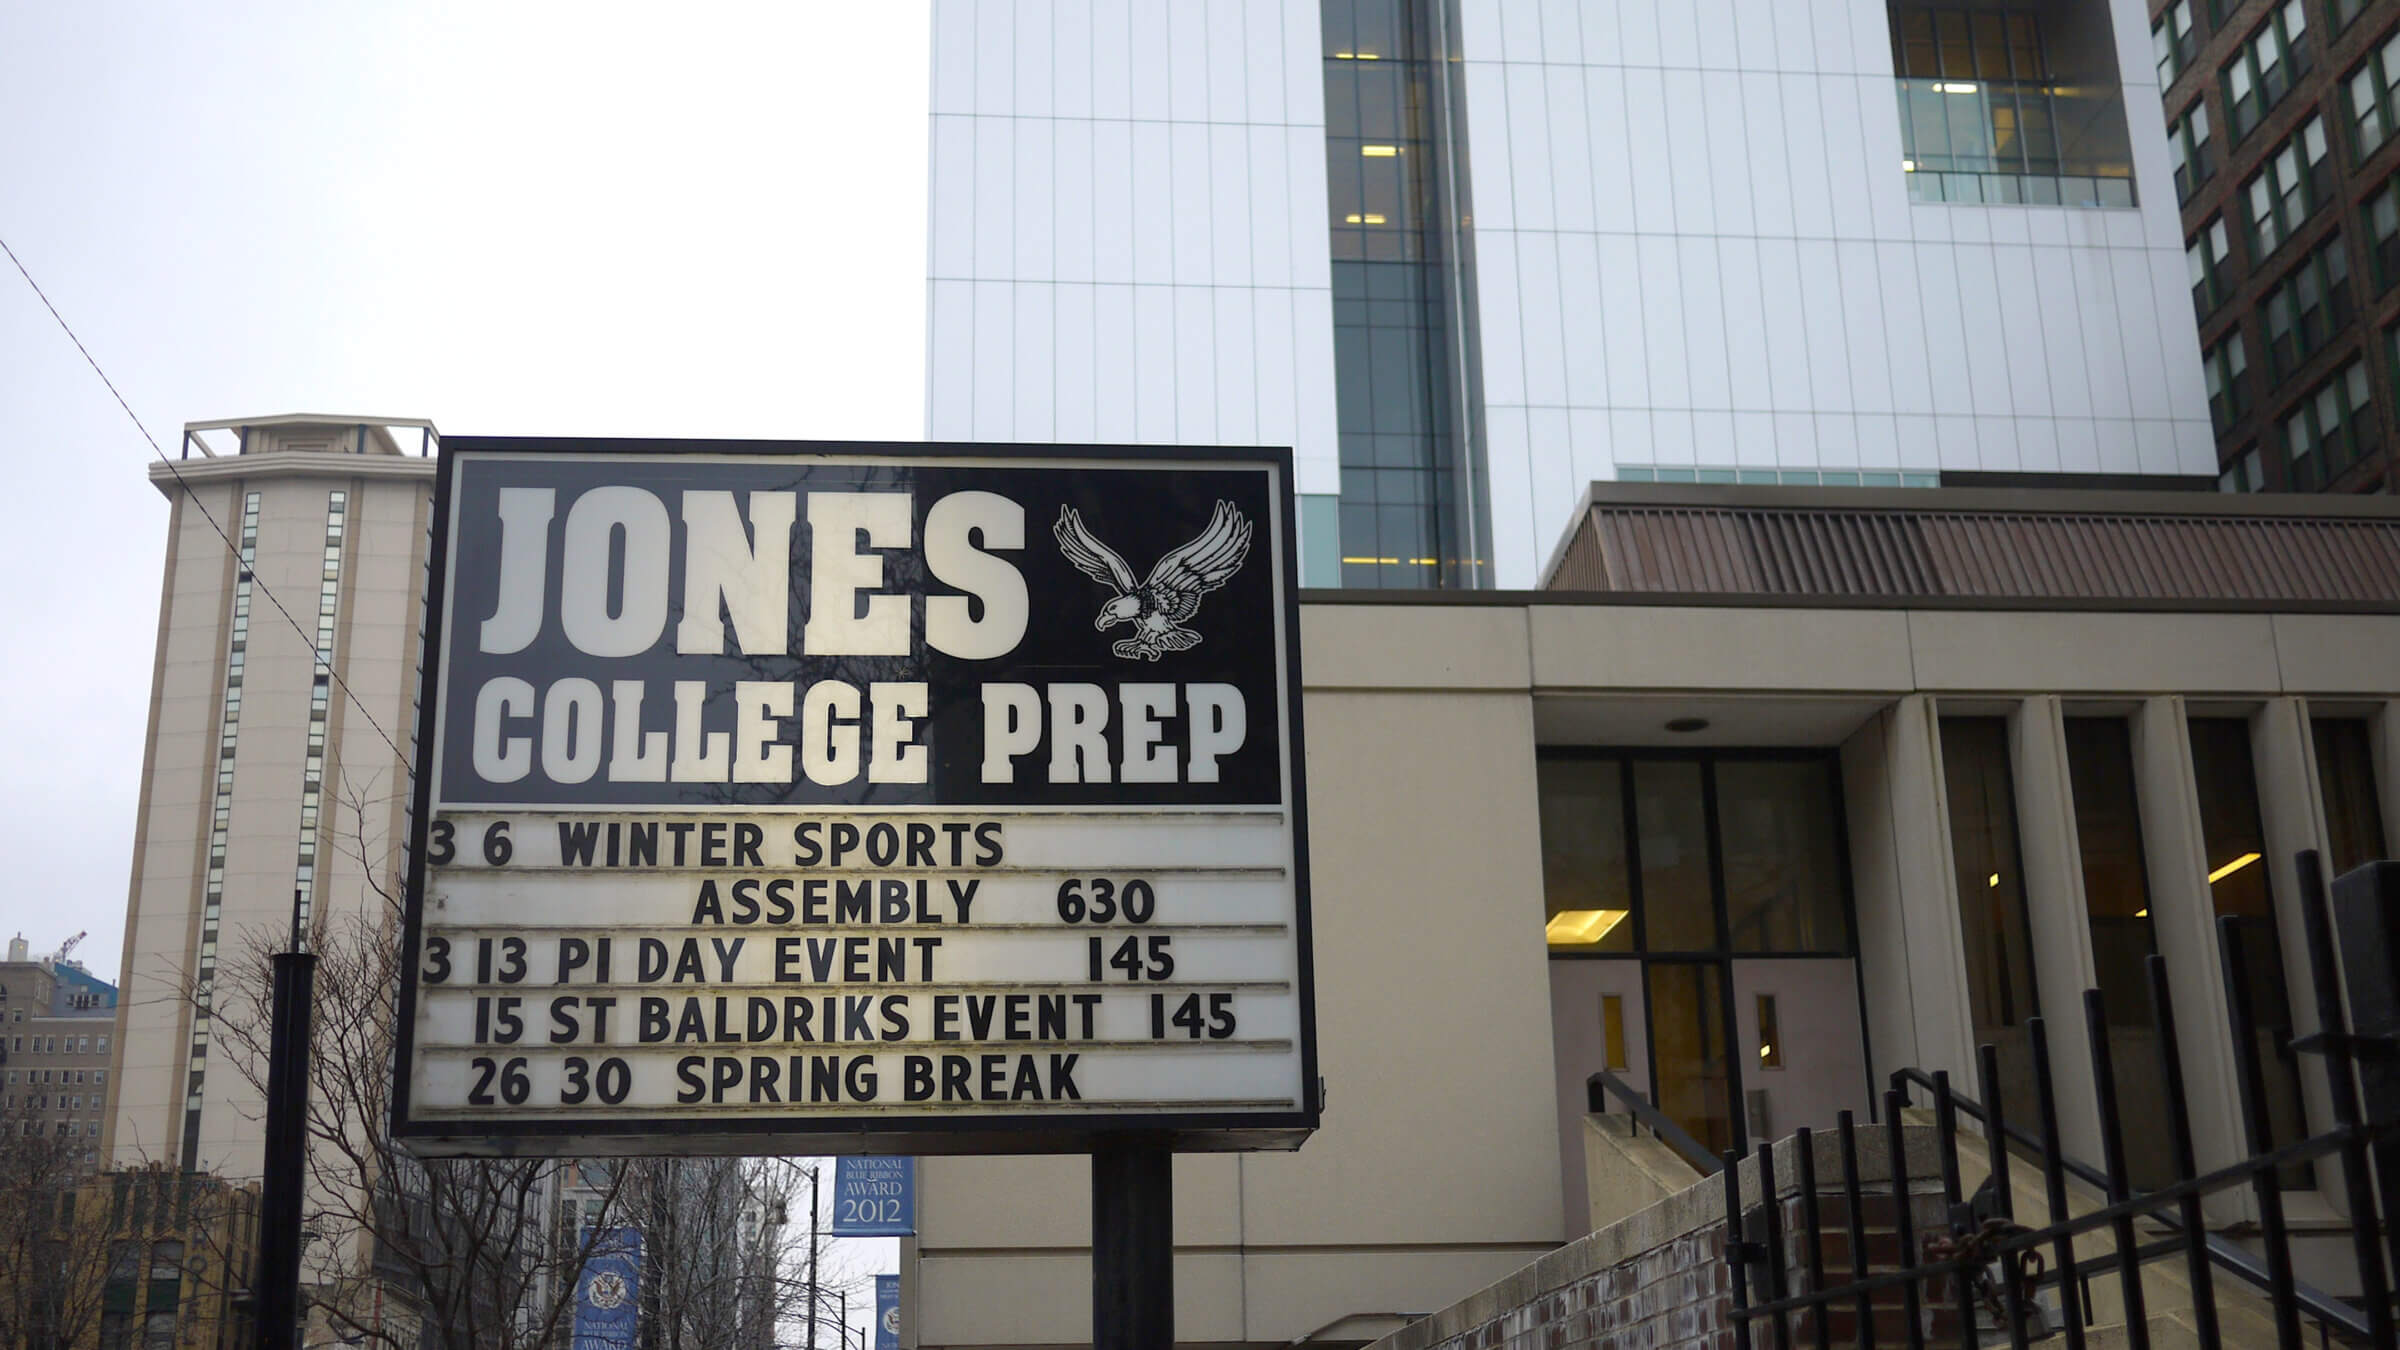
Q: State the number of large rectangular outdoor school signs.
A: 1